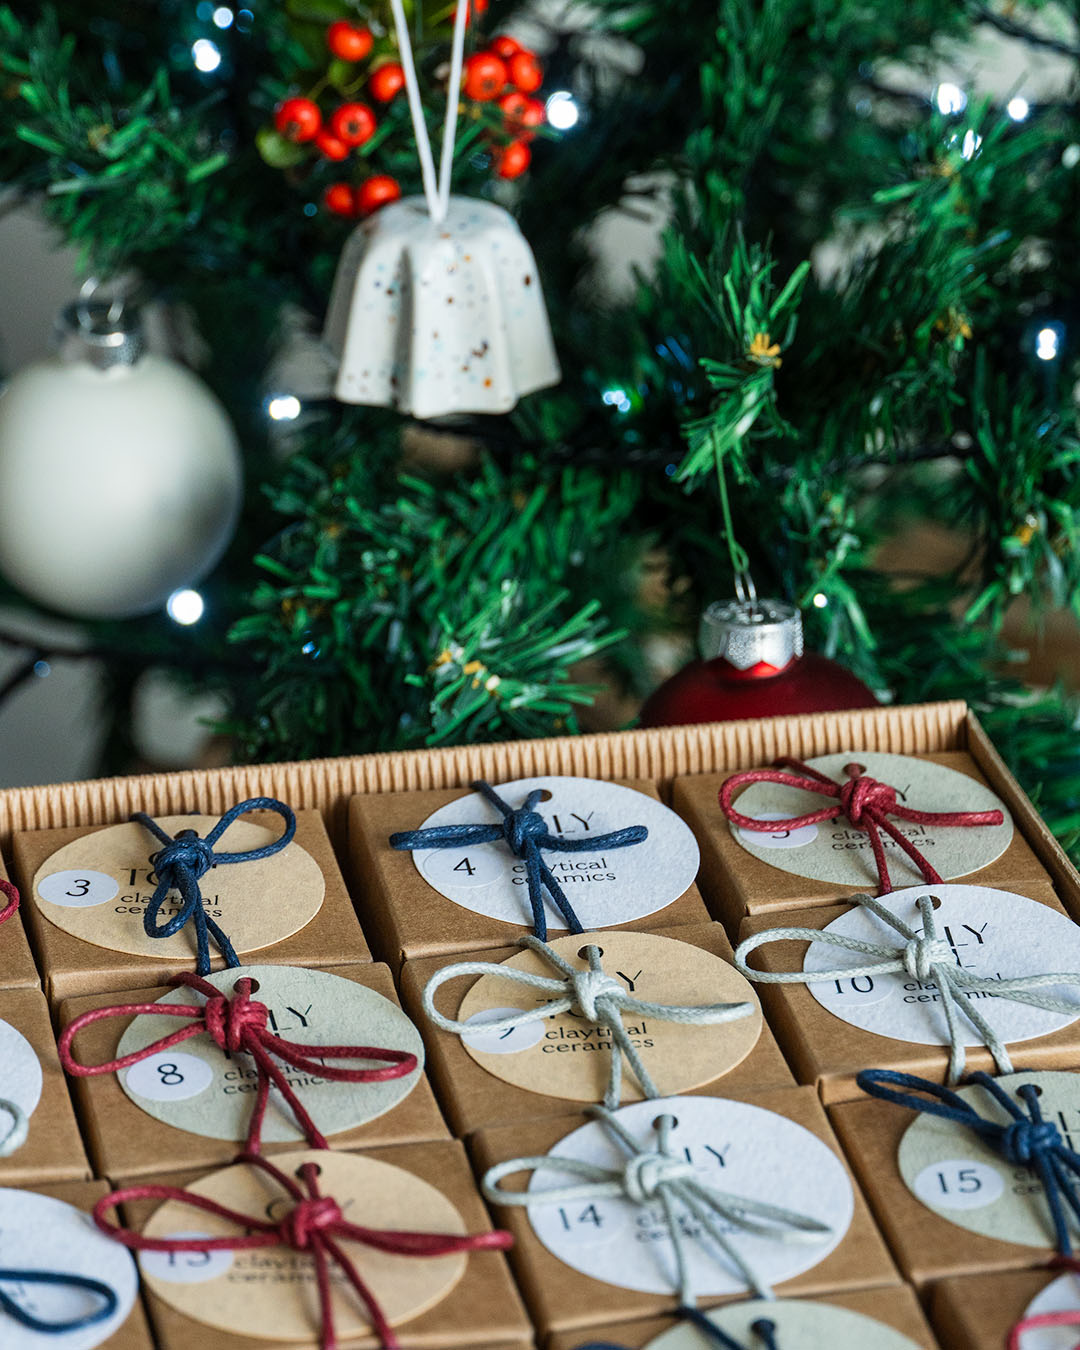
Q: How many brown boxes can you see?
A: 14